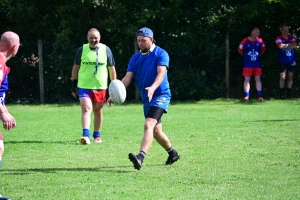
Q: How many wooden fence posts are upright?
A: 3